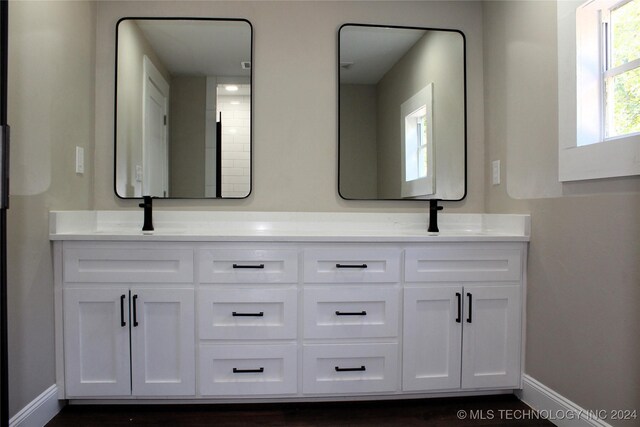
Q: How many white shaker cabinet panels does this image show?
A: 12